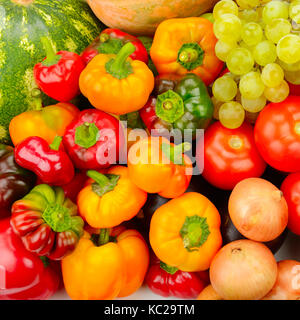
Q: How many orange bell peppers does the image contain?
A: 7